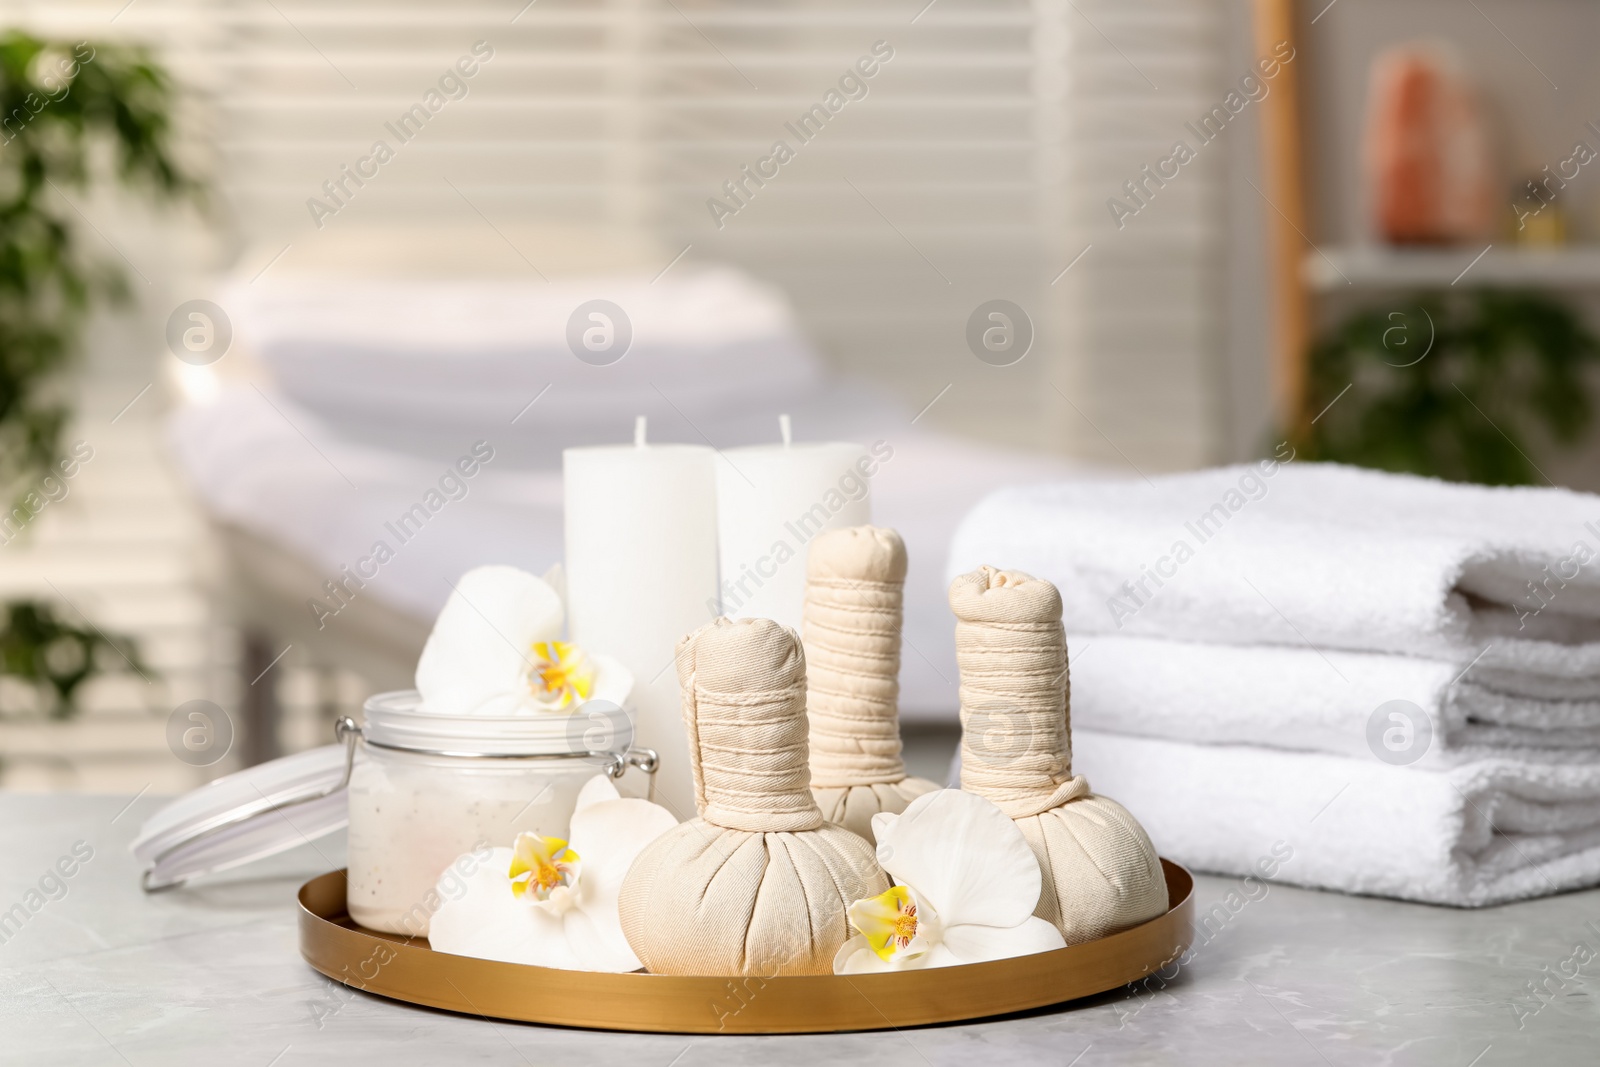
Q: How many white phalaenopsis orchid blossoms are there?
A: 3